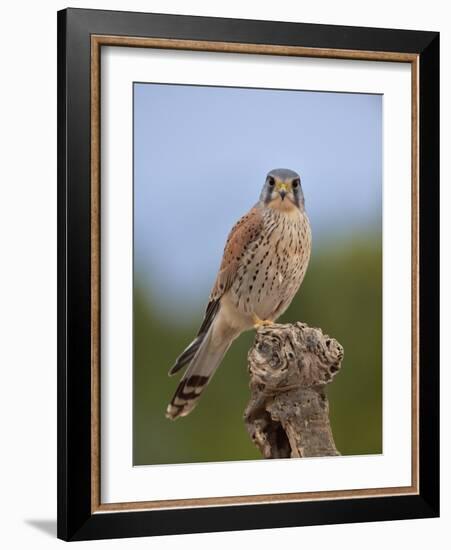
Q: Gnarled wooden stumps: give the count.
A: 1